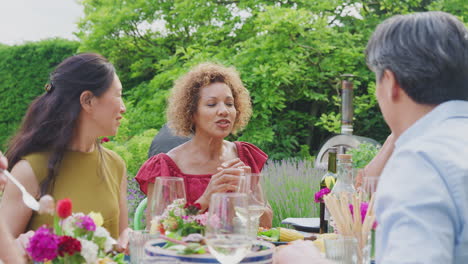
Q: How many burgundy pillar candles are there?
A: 0